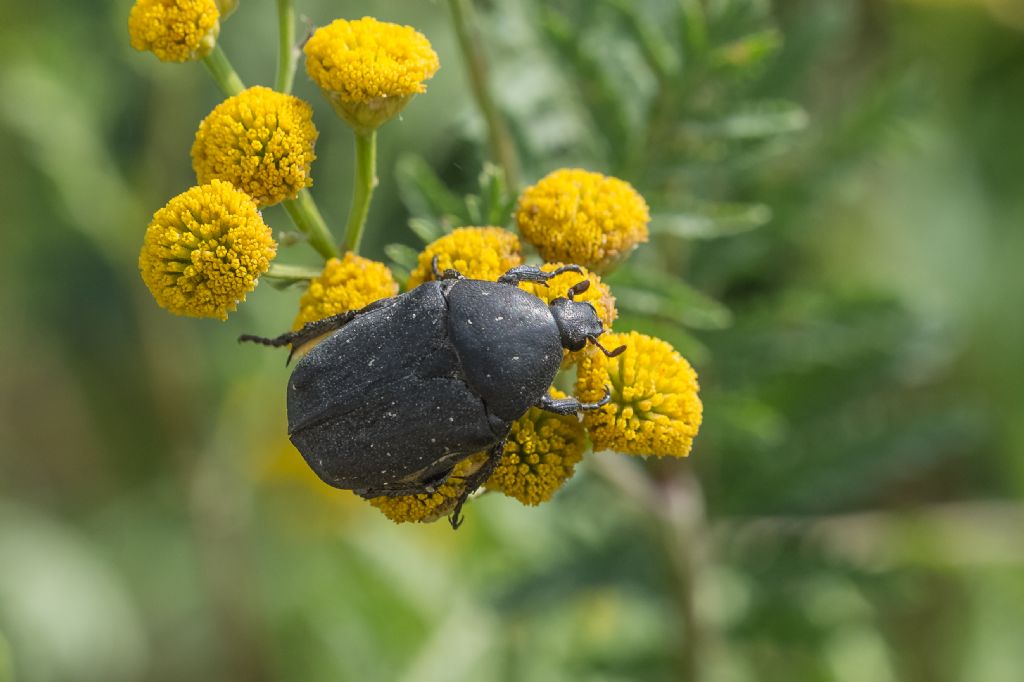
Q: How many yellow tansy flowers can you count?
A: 11